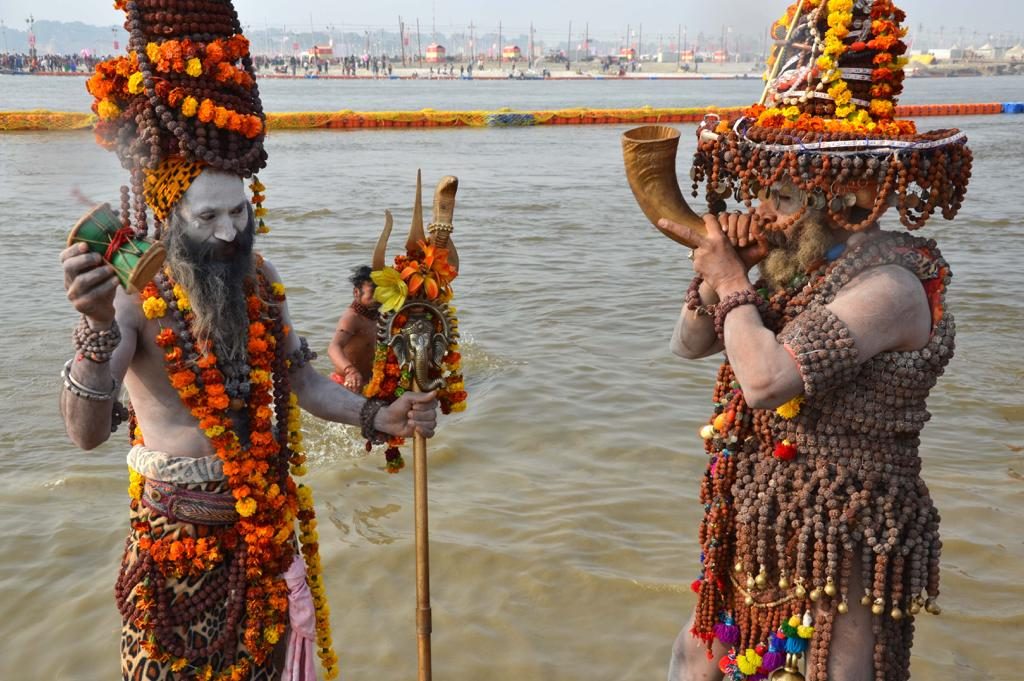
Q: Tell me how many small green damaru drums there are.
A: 1